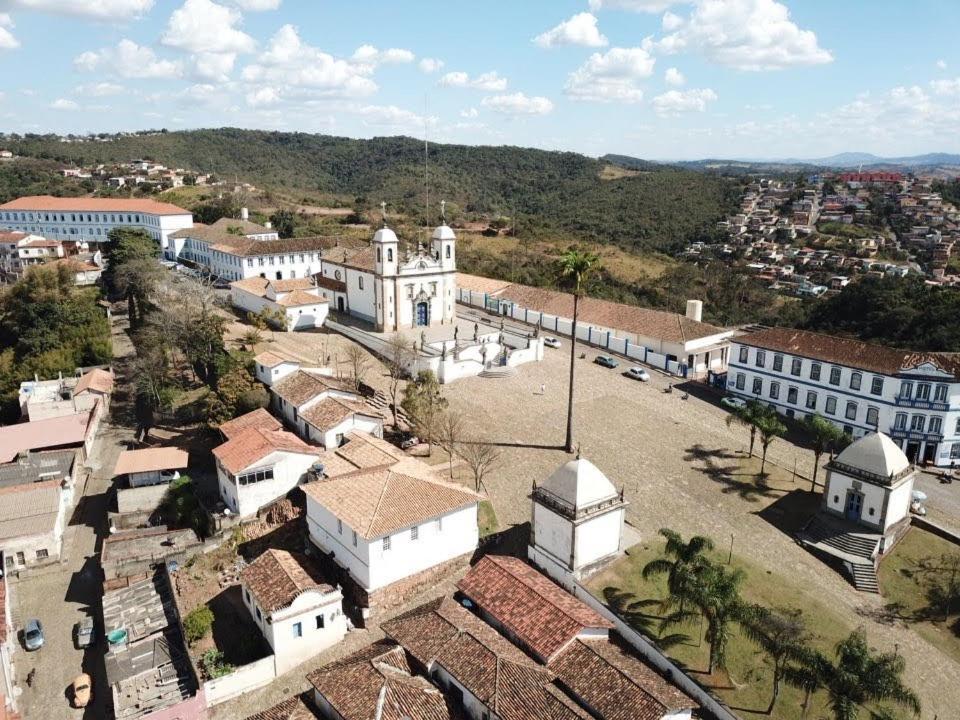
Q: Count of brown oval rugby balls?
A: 0